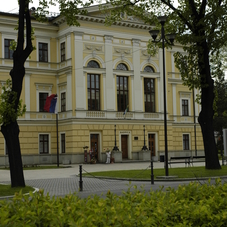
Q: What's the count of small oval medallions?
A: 2